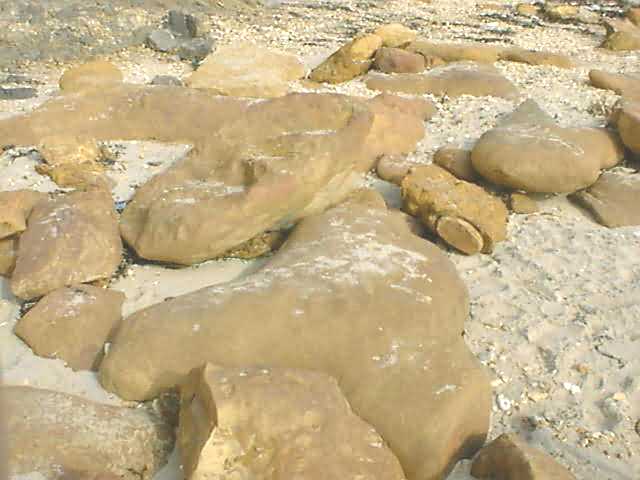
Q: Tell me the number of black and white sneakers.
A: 0